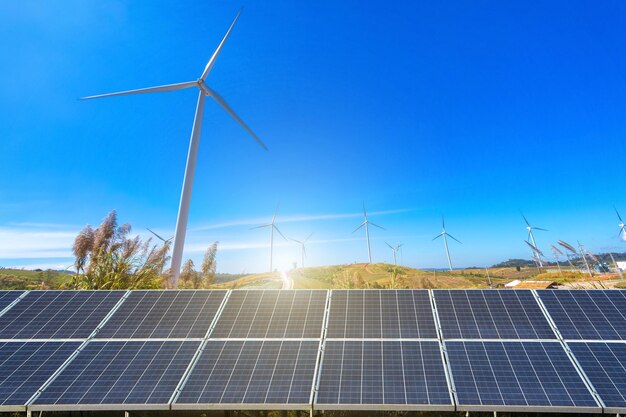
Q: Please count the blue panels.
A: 13